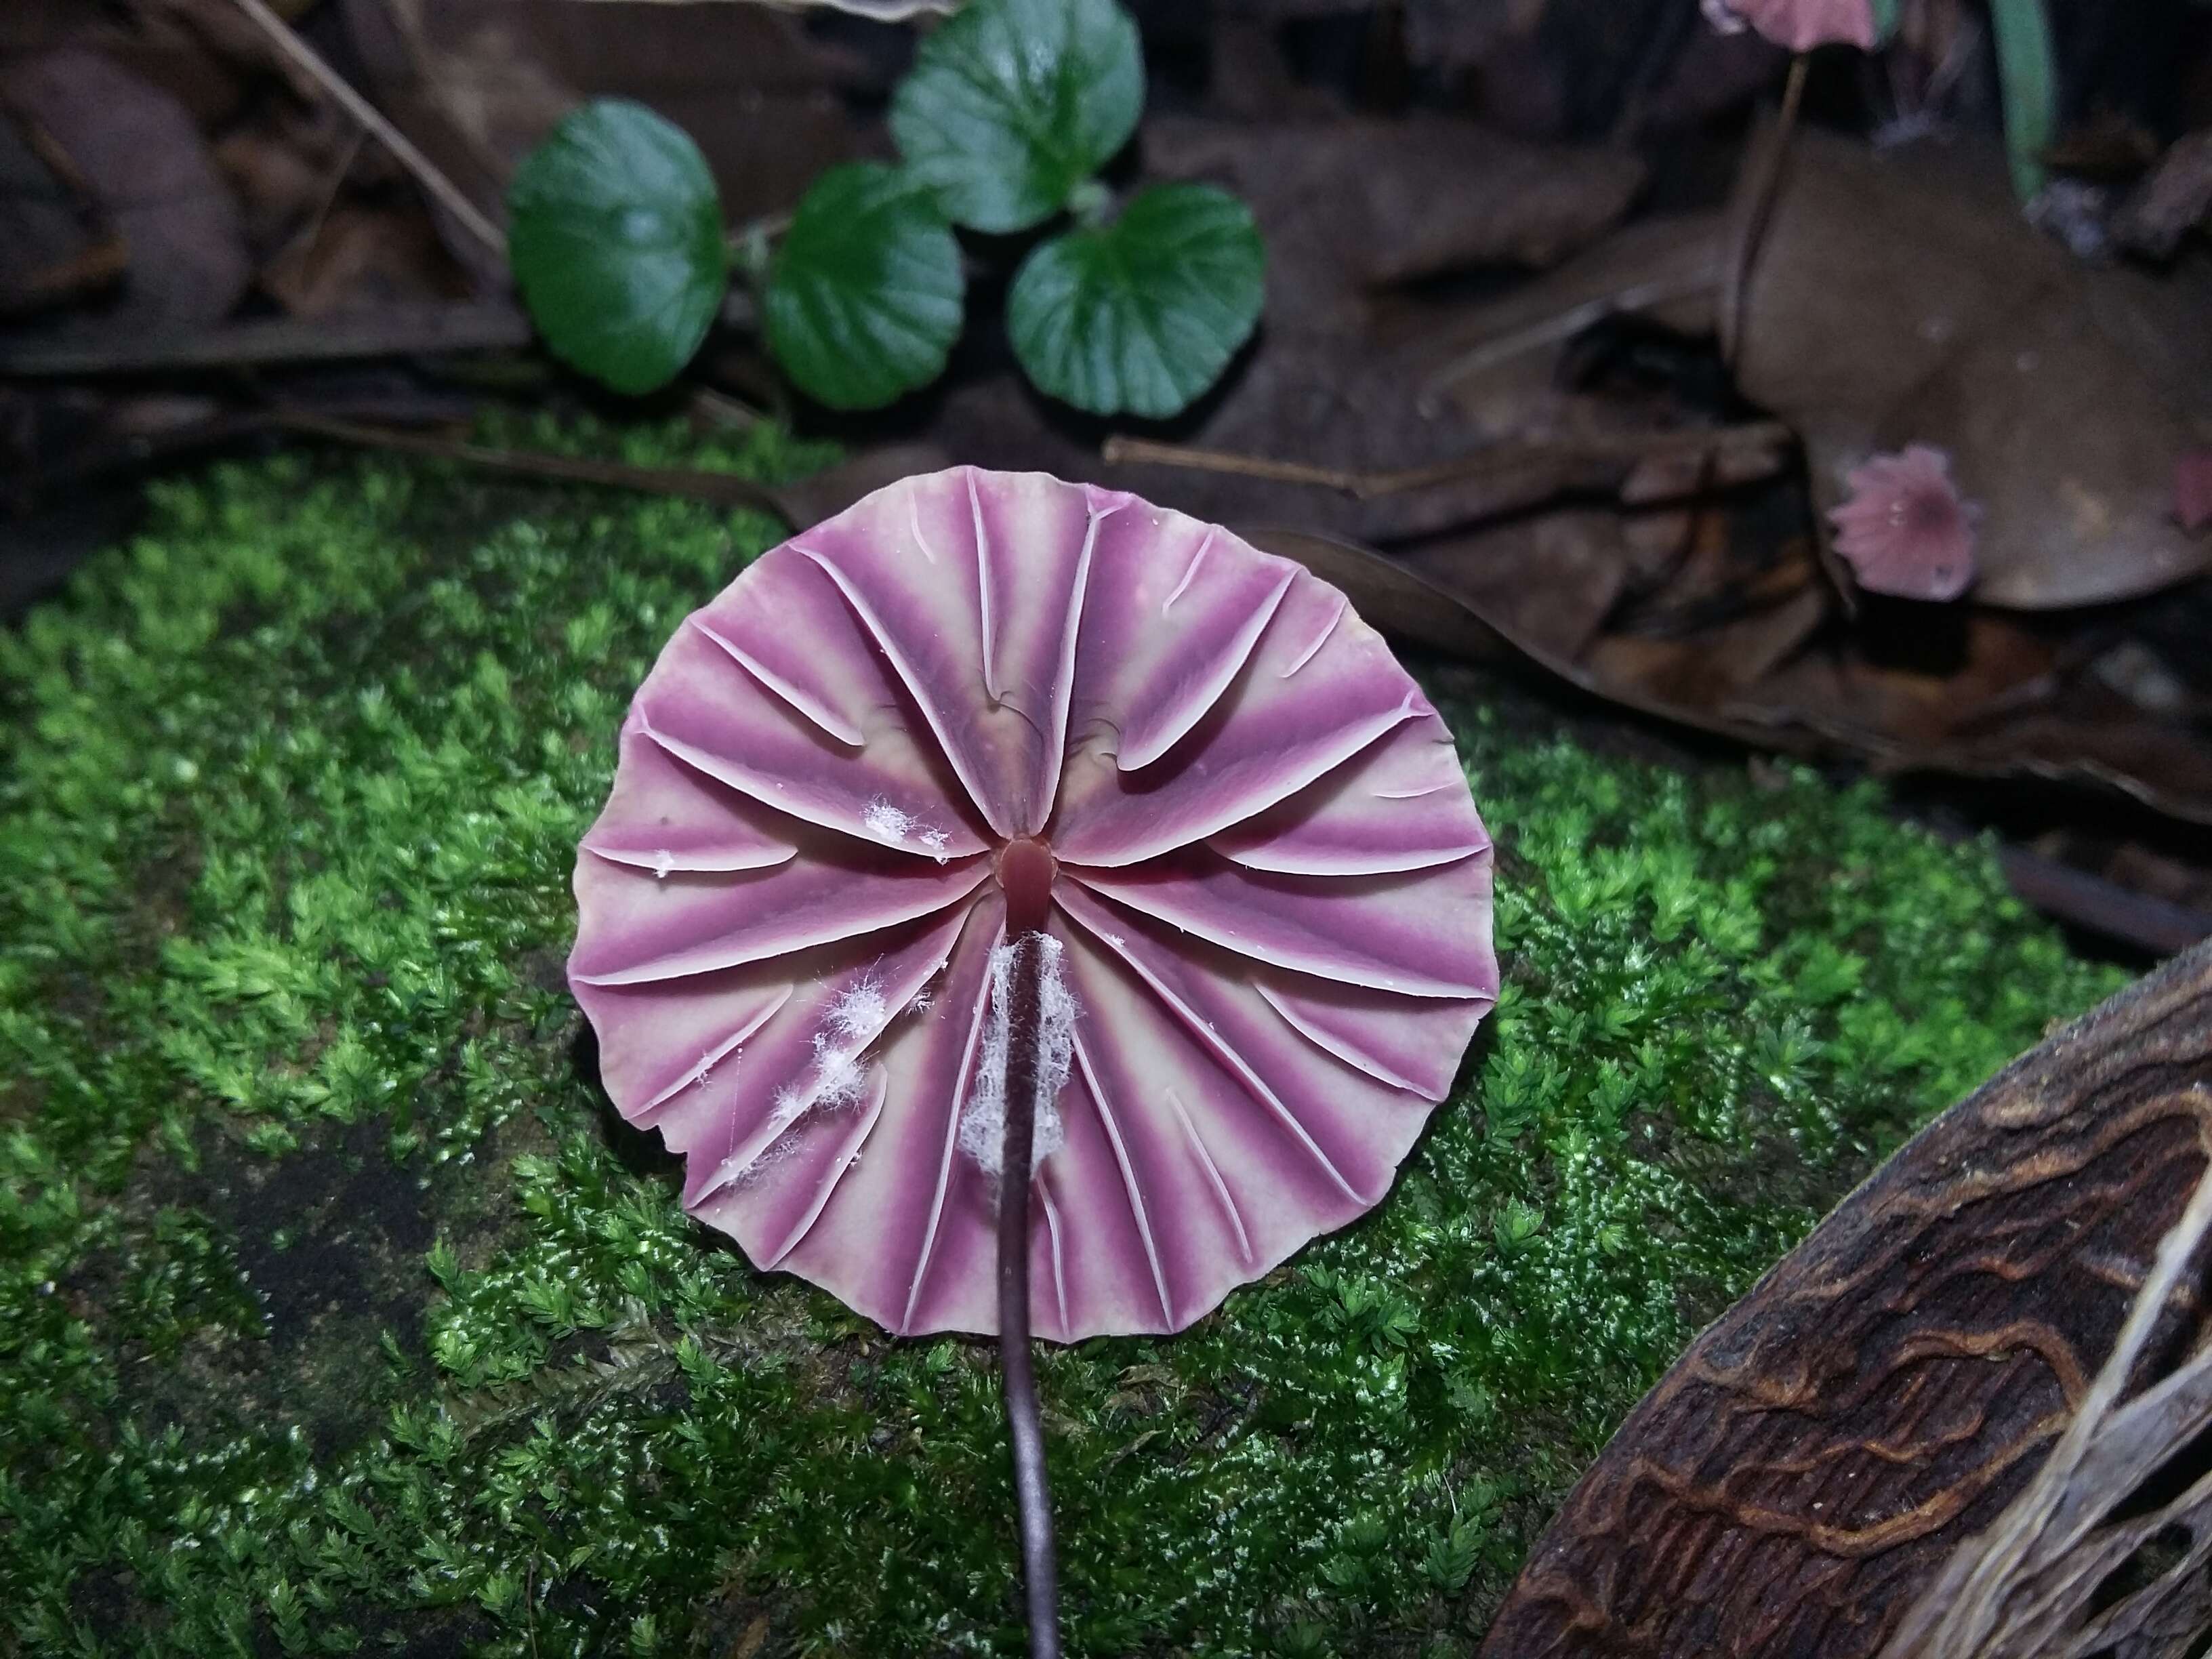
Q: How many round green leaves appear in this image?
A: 4